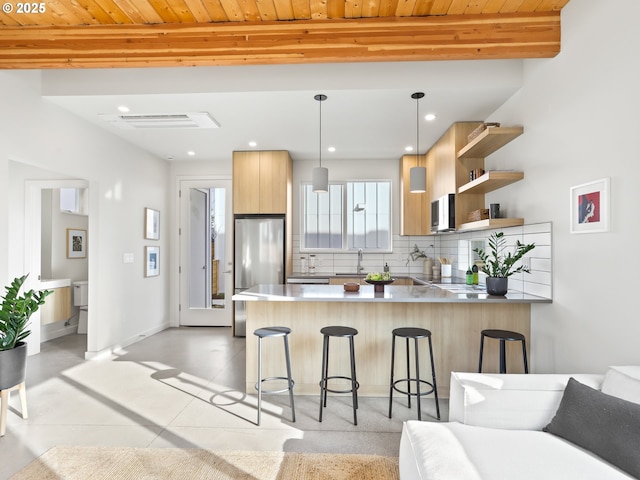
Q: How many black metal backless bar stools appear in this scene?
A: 4